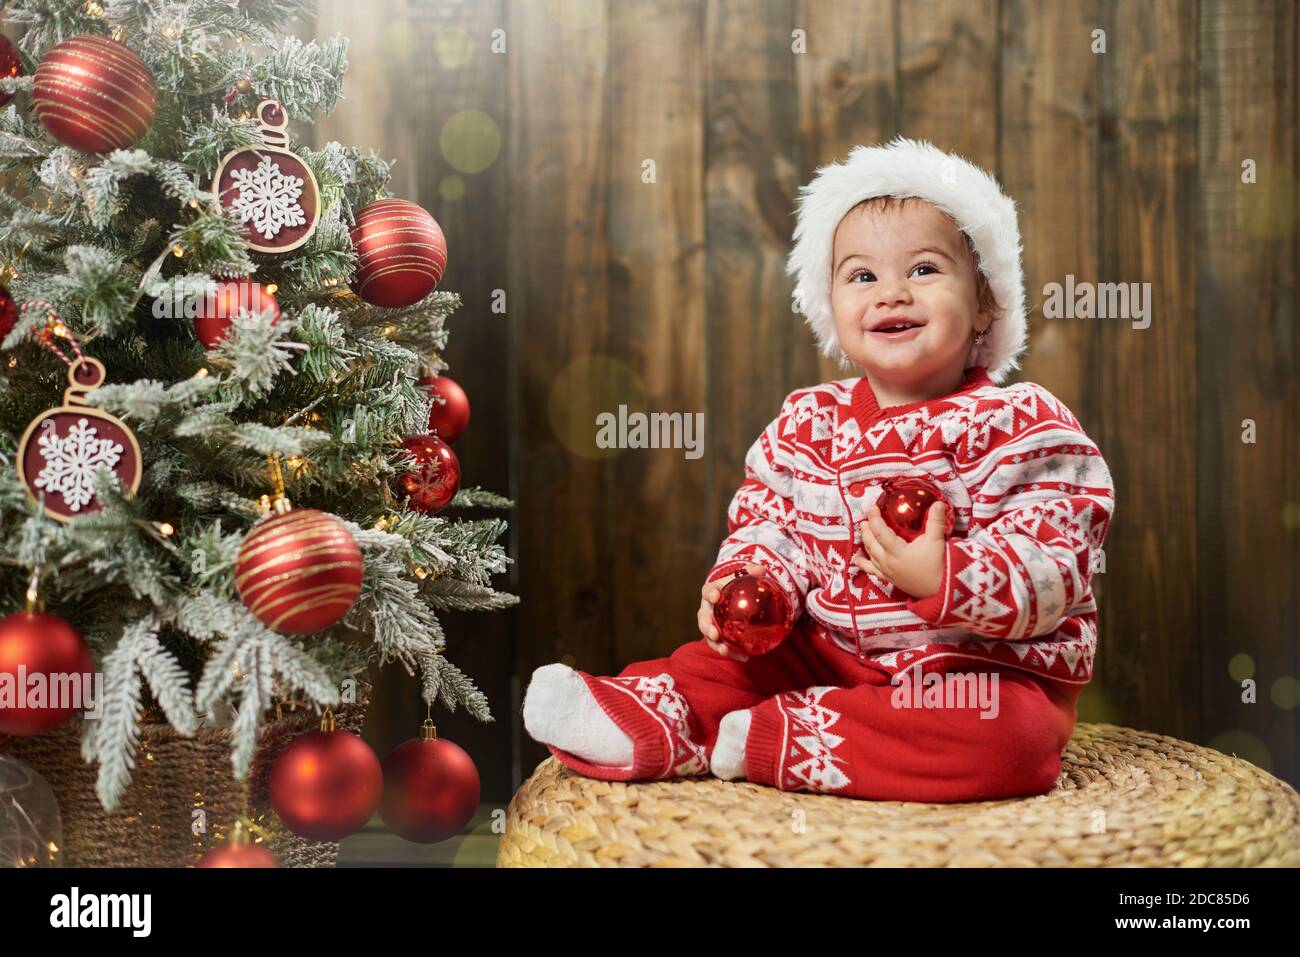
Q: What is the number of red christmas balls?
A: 14